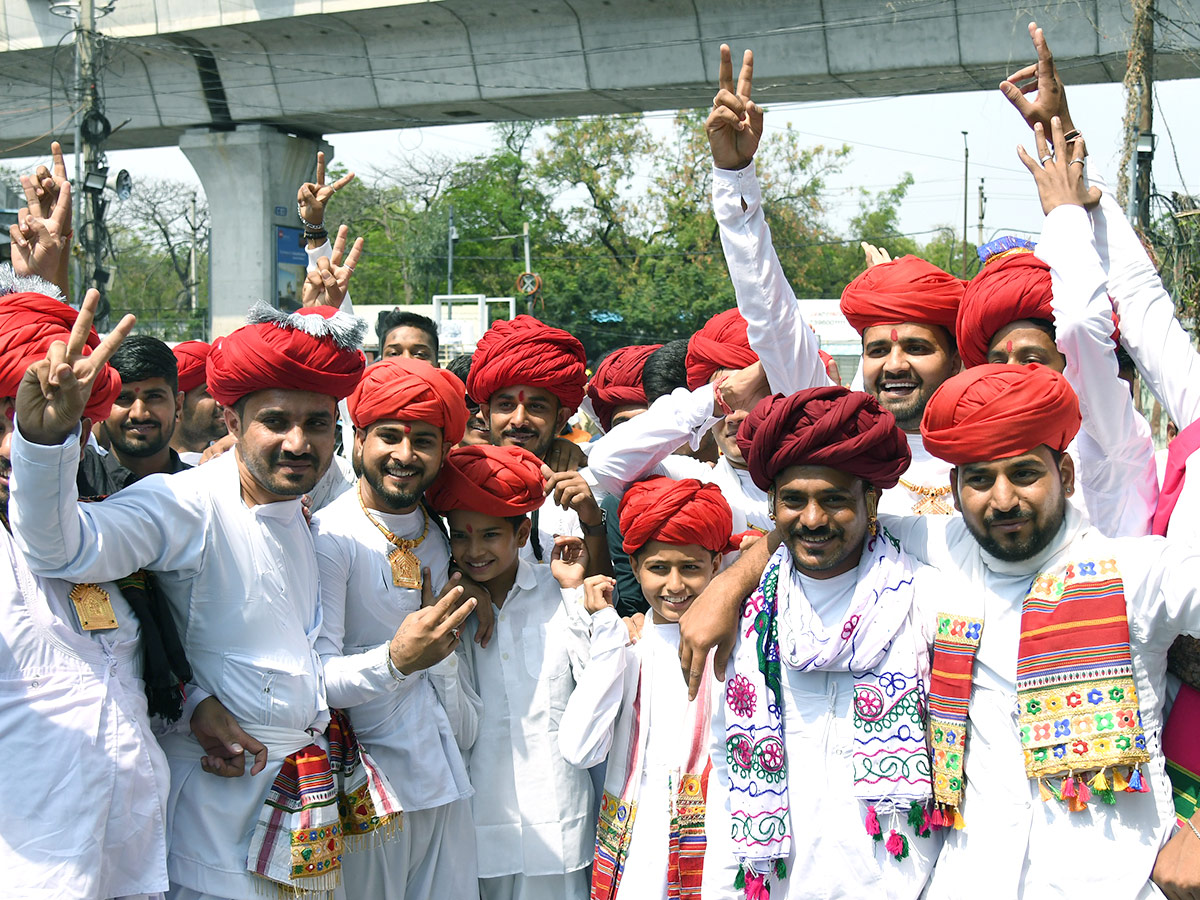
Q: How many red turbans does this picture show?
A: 13